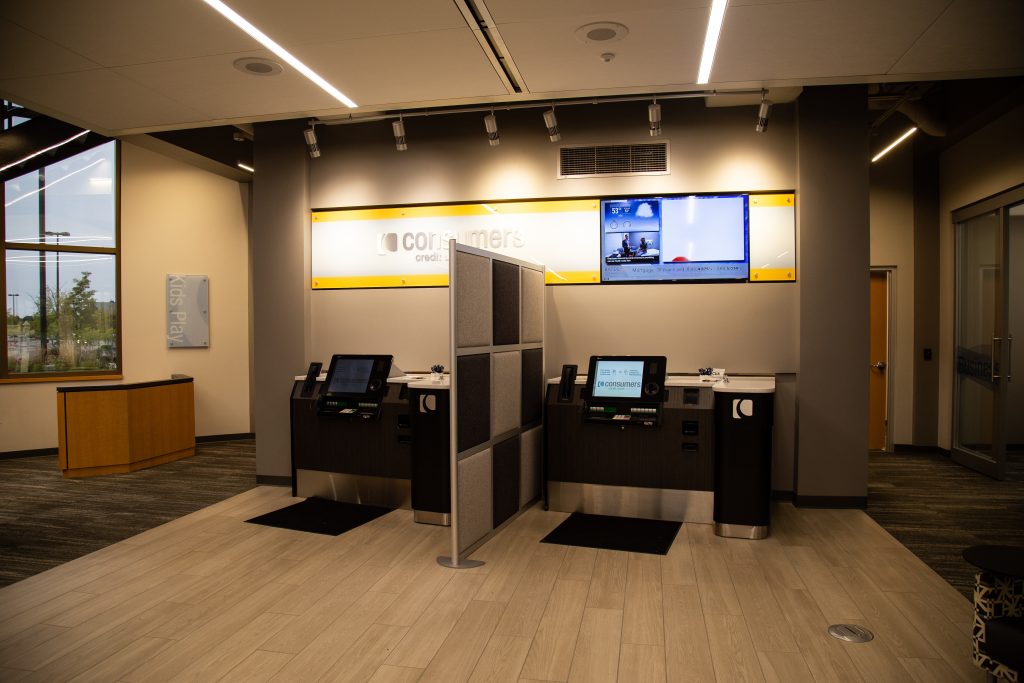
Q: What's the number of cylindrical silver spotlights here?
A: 6